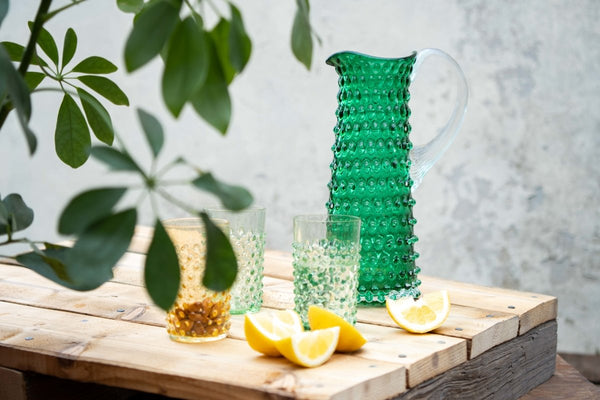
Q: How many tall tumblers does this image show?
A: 3